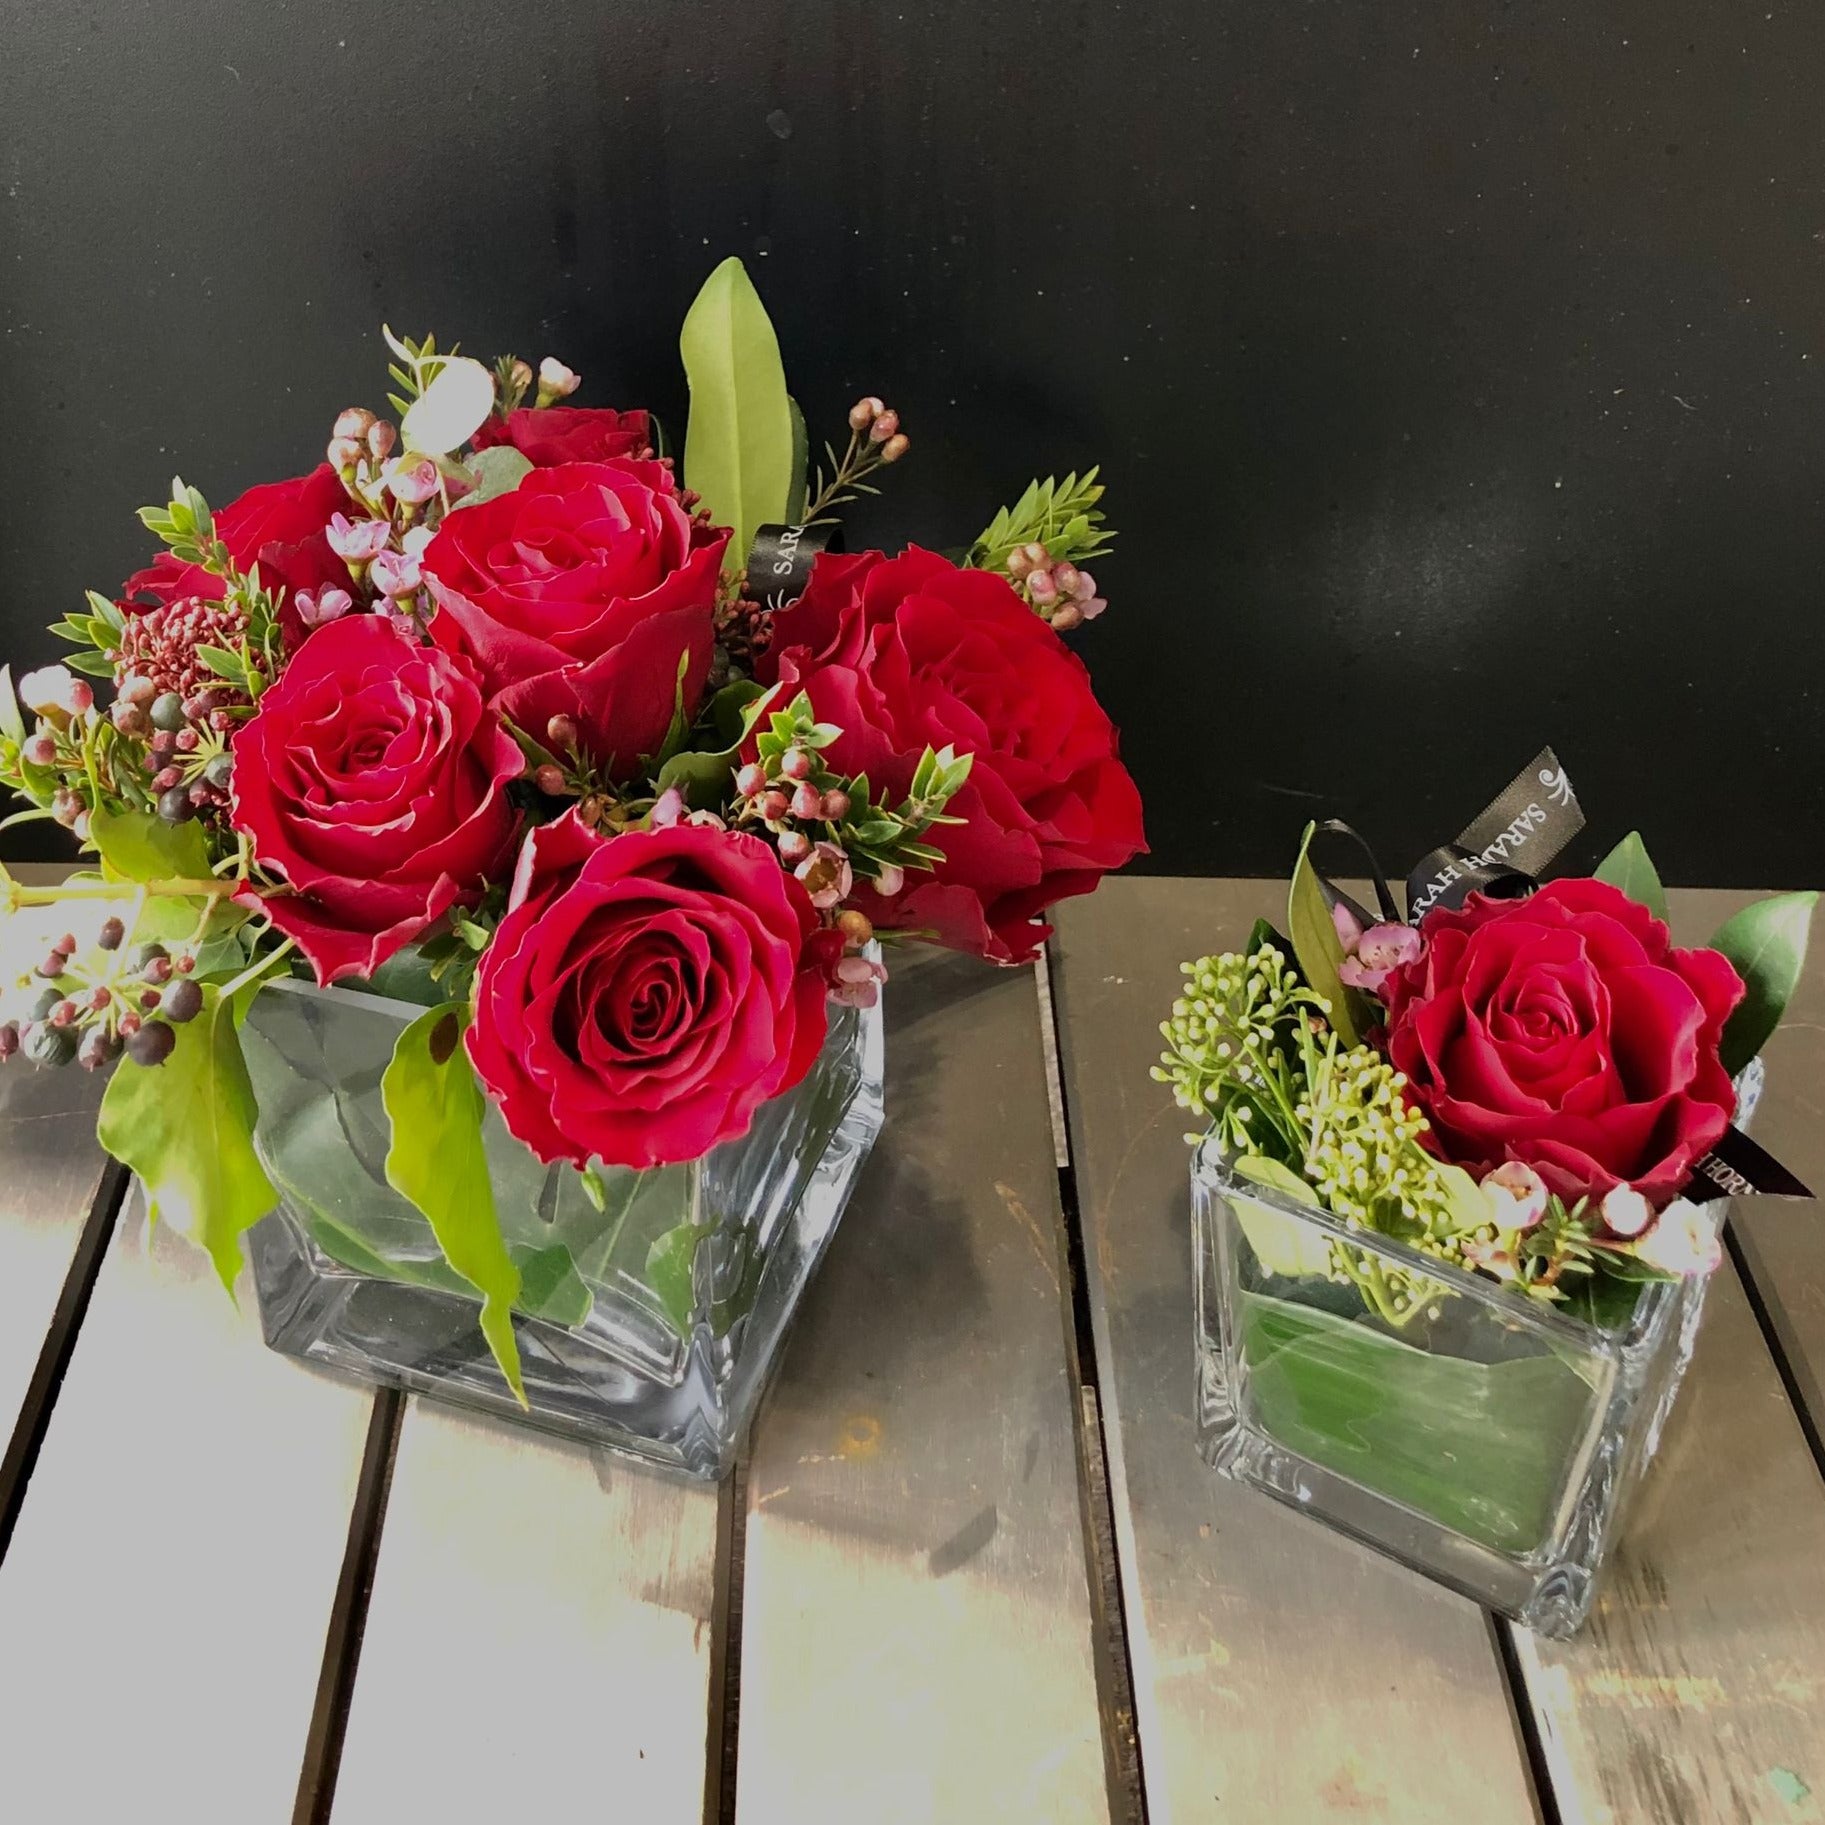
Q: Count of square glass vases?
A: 2